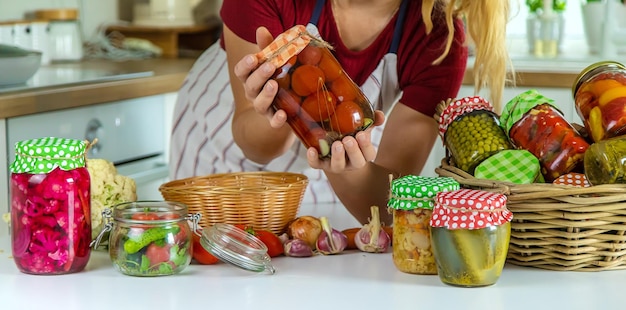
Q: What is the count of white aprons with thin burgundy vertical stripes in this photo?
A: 1